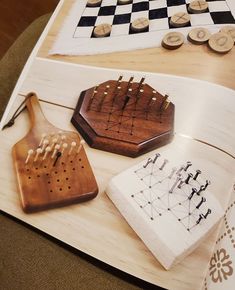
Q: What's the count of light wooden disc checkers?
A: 10